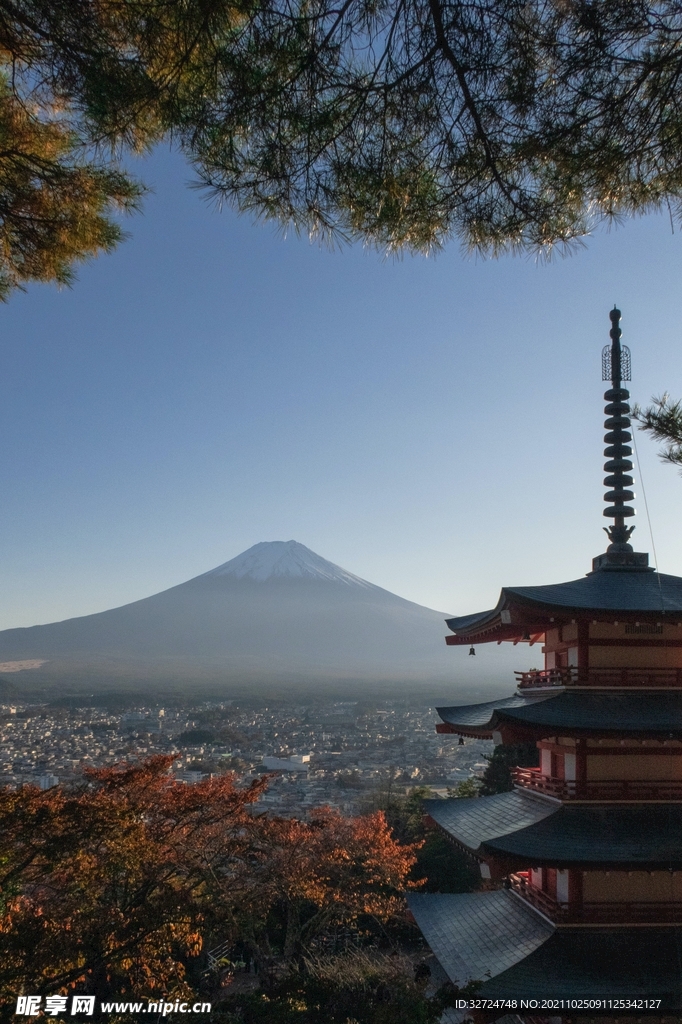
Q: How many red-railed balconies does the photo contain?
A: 3